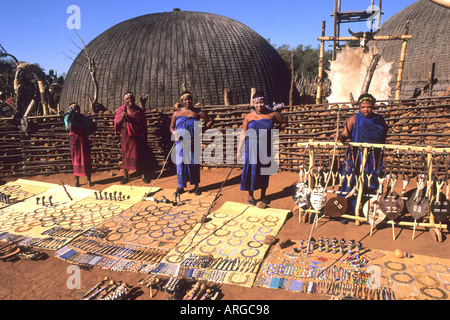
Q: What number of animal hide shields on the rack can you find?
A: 7